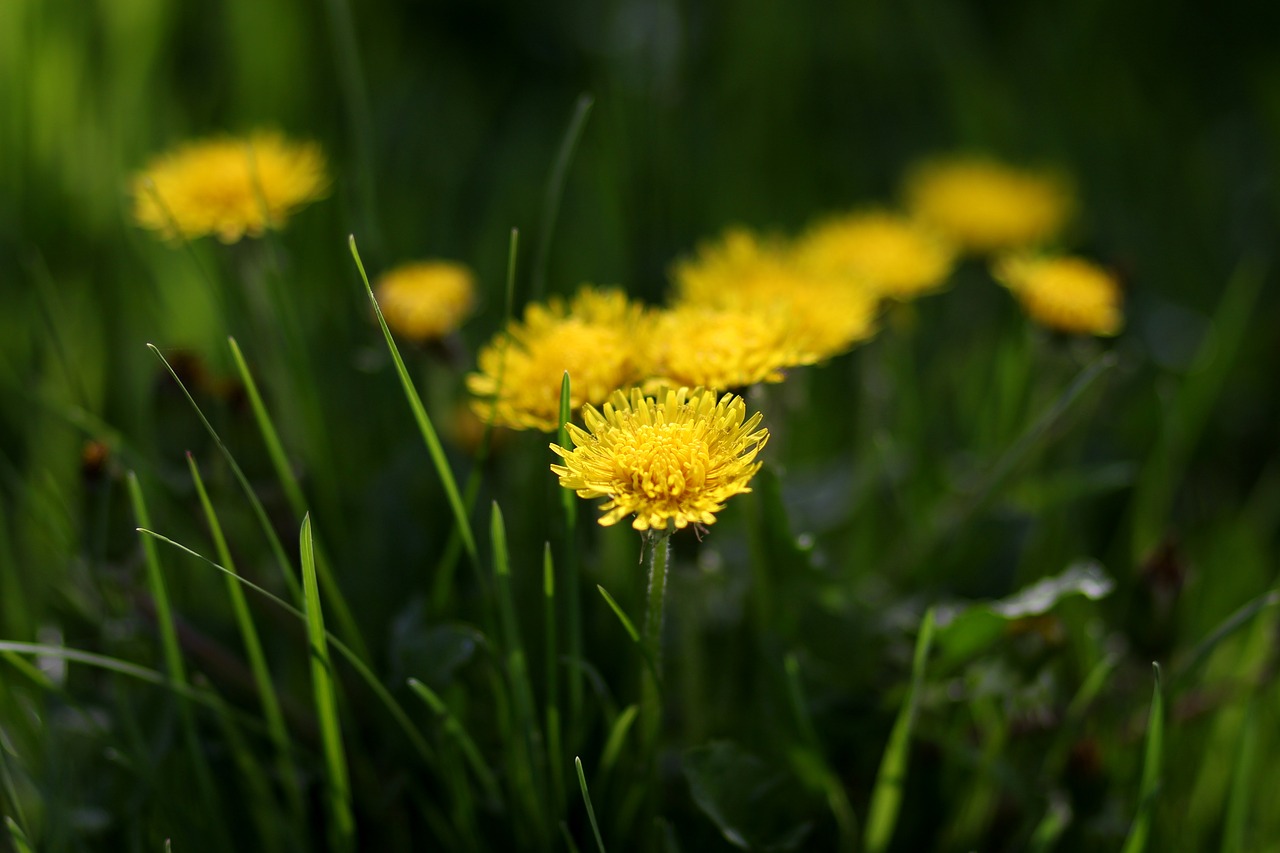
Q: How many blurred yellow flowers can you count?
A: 8